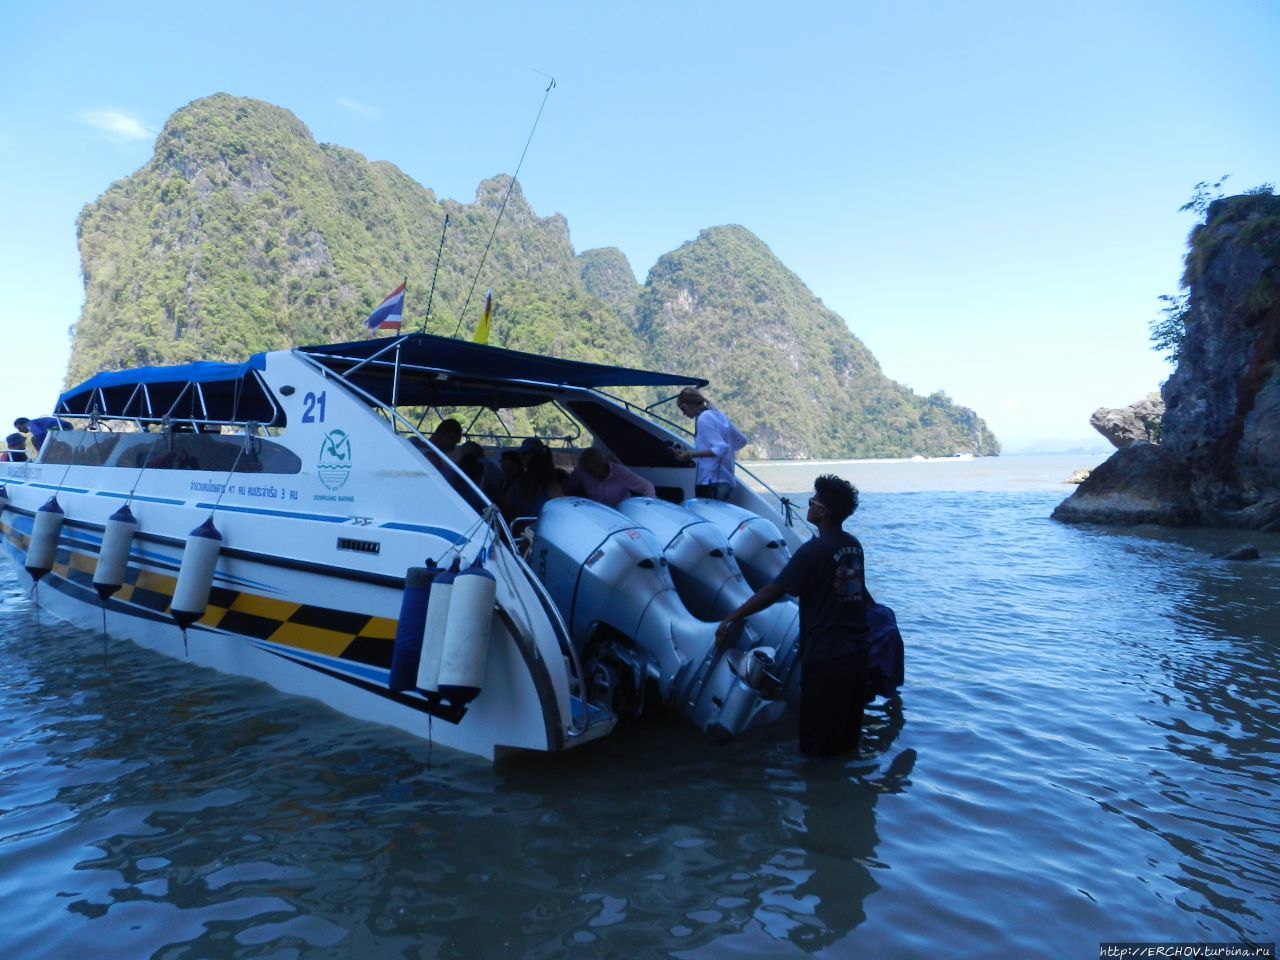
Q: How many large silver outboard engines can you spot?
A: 3